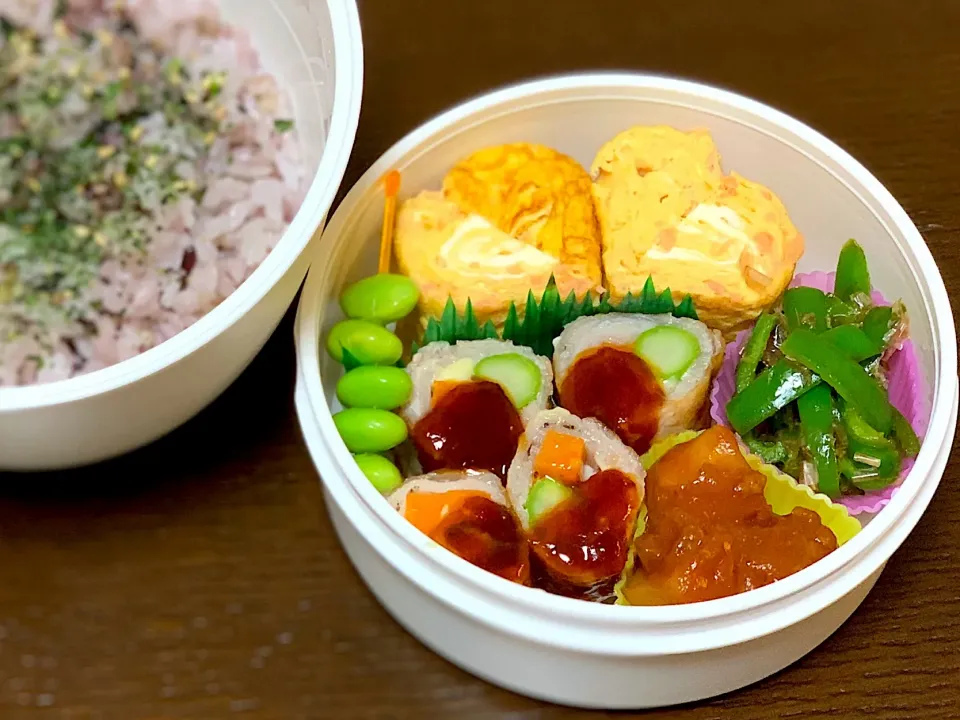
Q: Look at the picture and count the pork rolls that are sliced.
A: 4